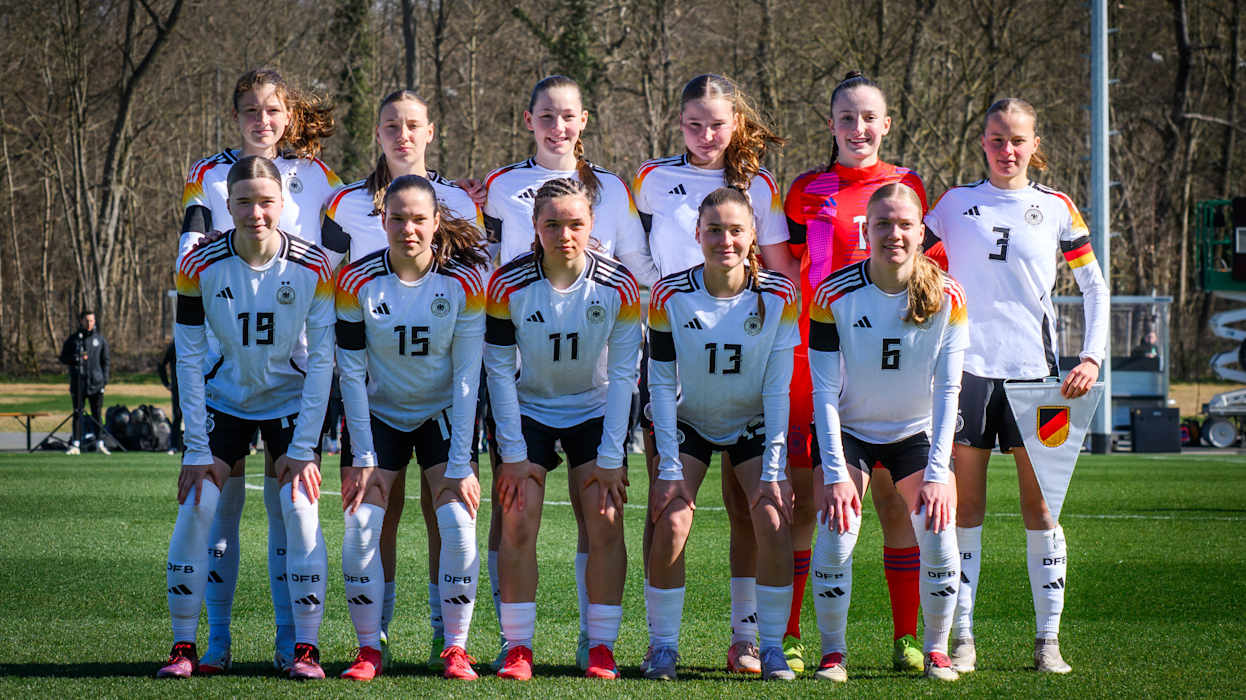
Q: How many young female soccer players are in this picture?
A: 11